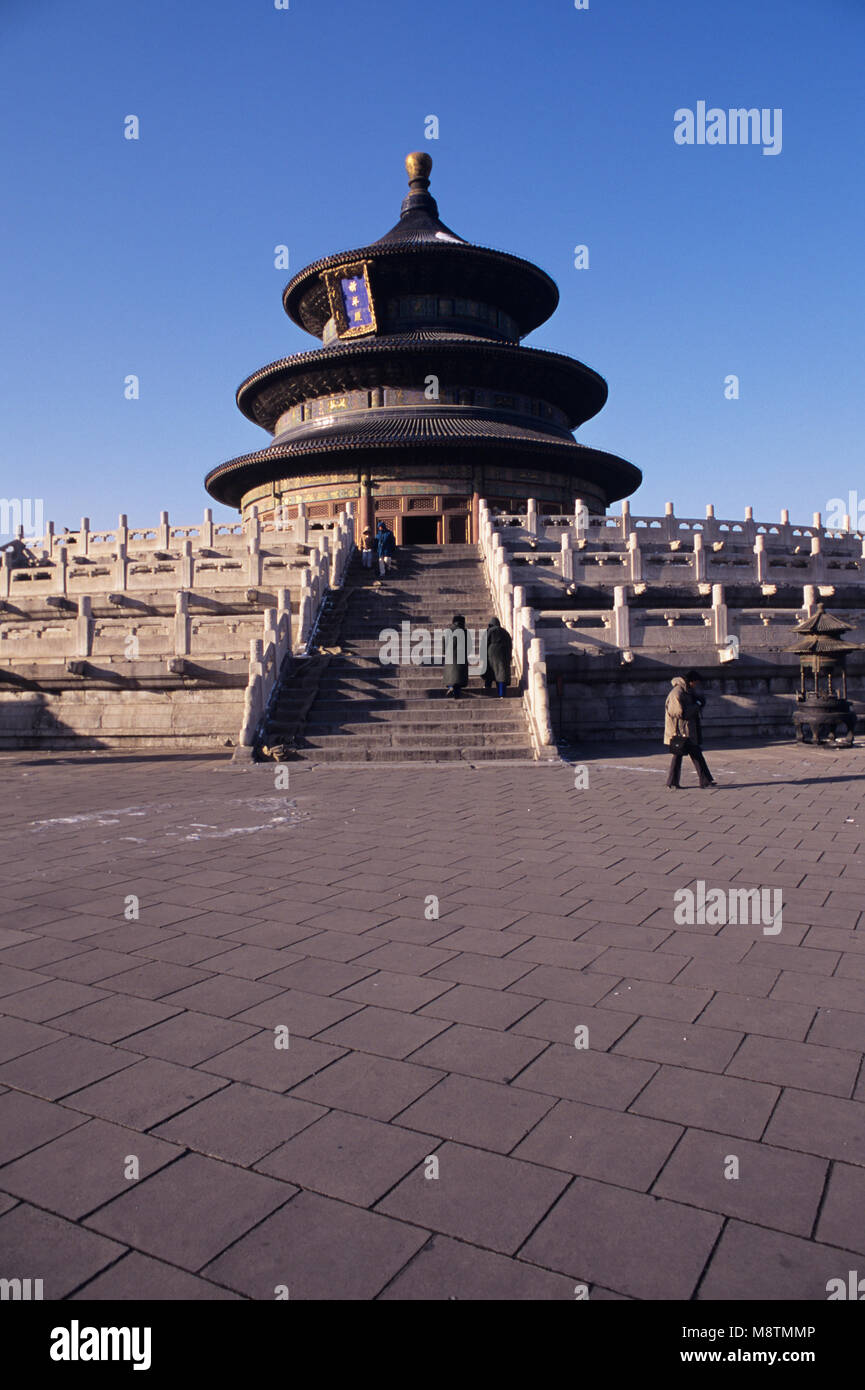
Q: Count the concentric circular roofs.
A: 3